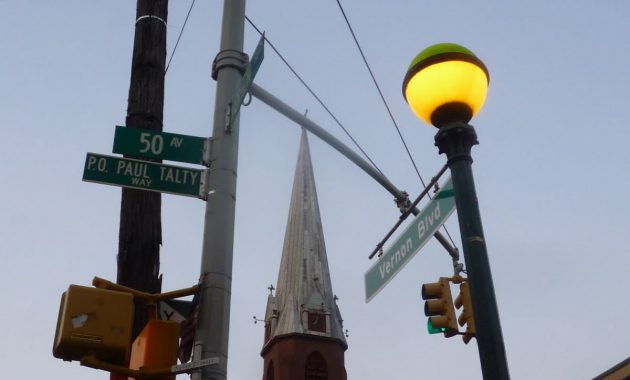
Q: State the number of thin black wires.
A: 3